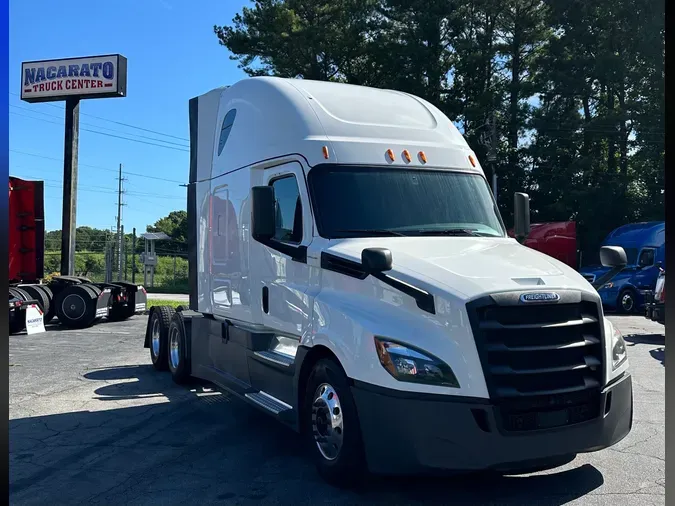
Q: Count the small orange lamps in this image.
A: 5